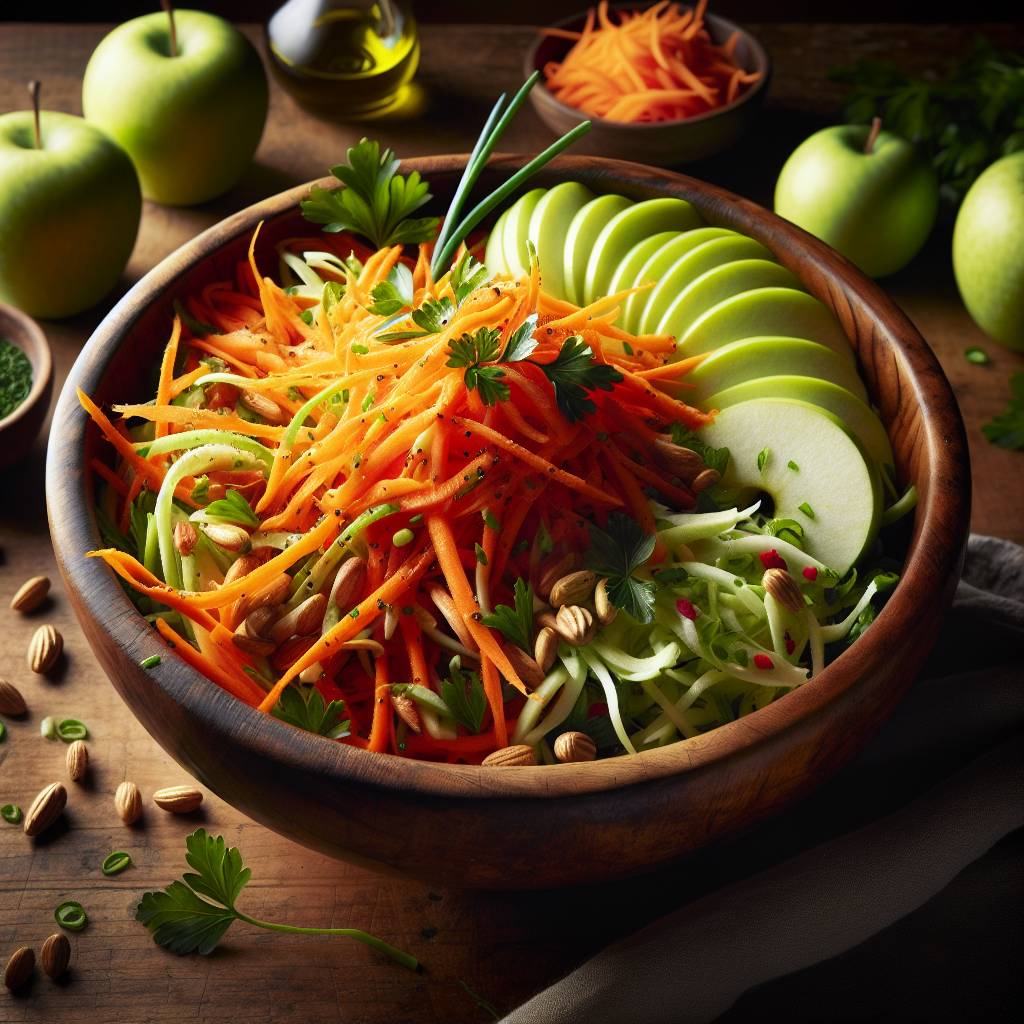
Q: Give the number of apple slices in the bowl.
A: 13